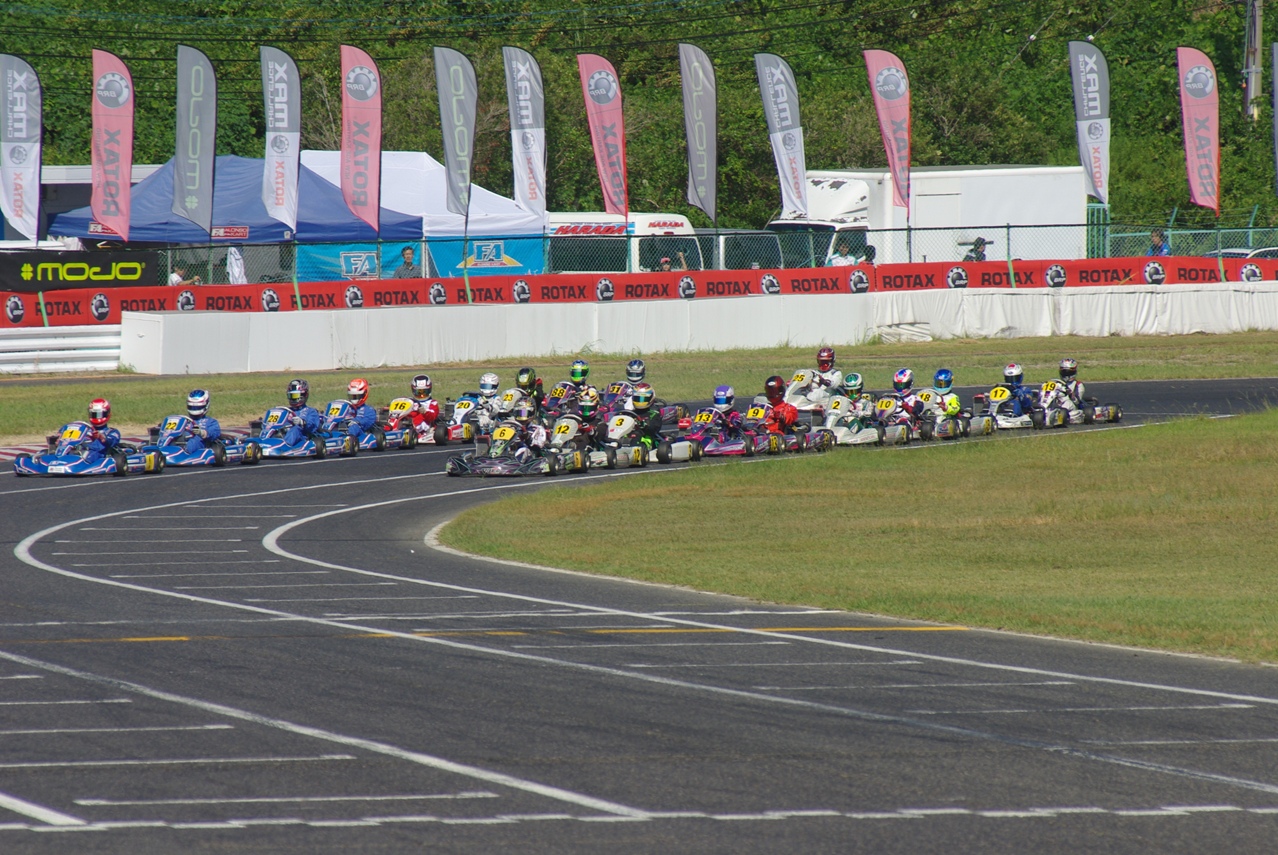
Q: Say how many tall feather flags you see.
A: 13